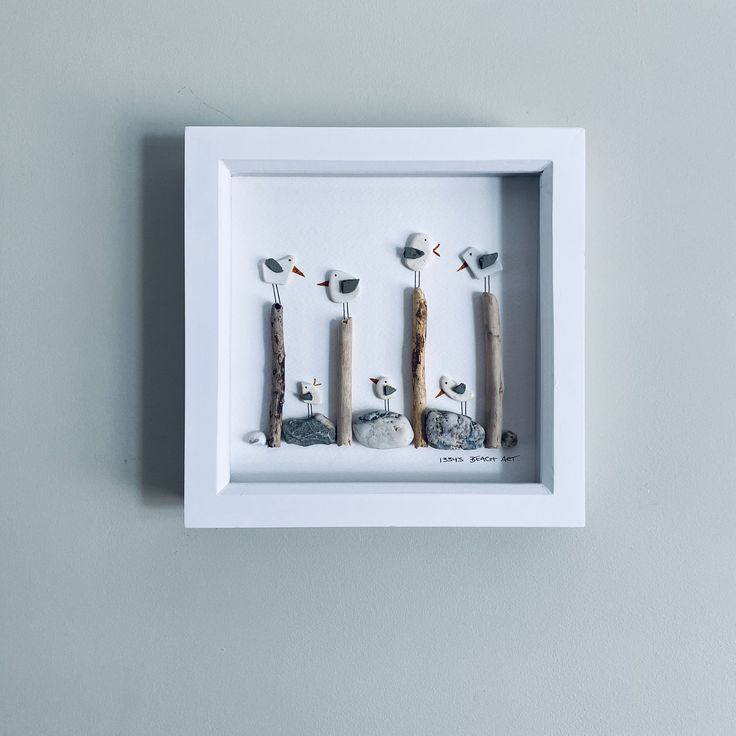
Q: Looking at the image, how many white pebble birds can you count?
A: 7